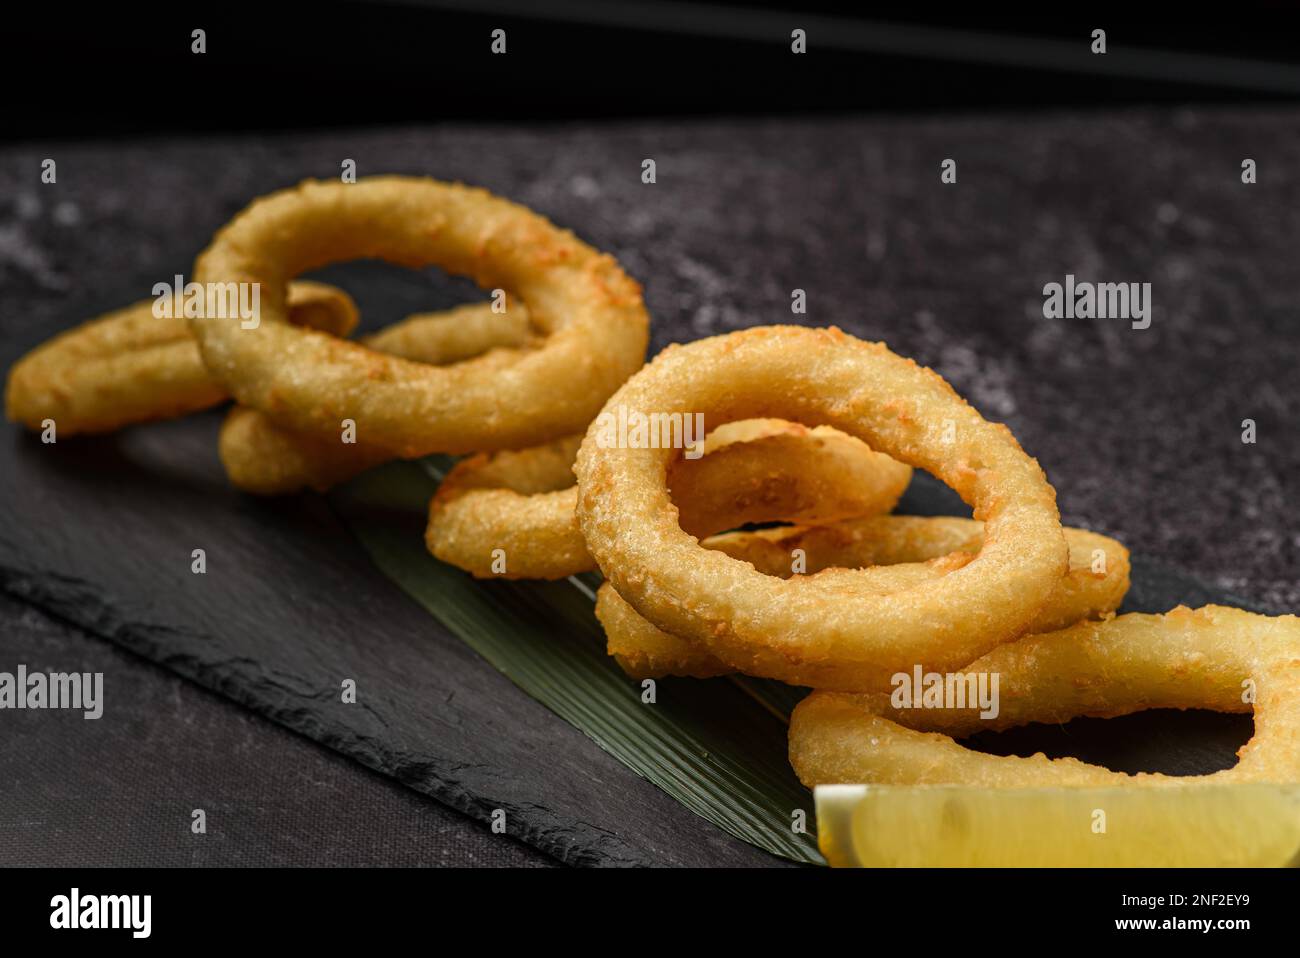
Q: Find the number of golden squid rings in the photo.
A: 7